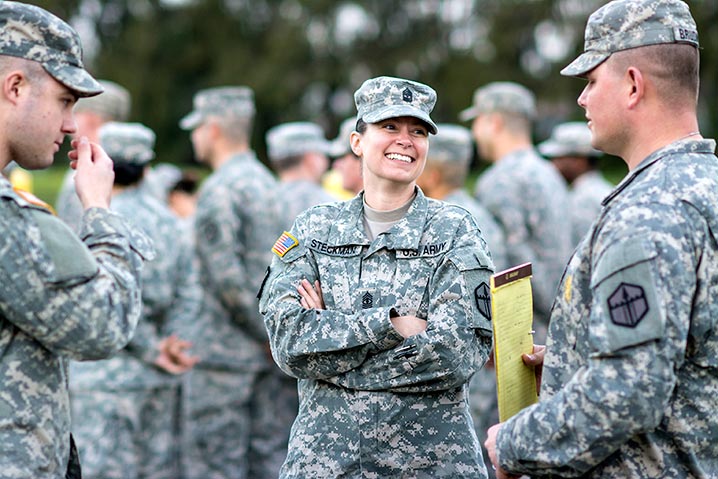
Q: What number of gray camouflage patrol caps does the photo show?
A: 11